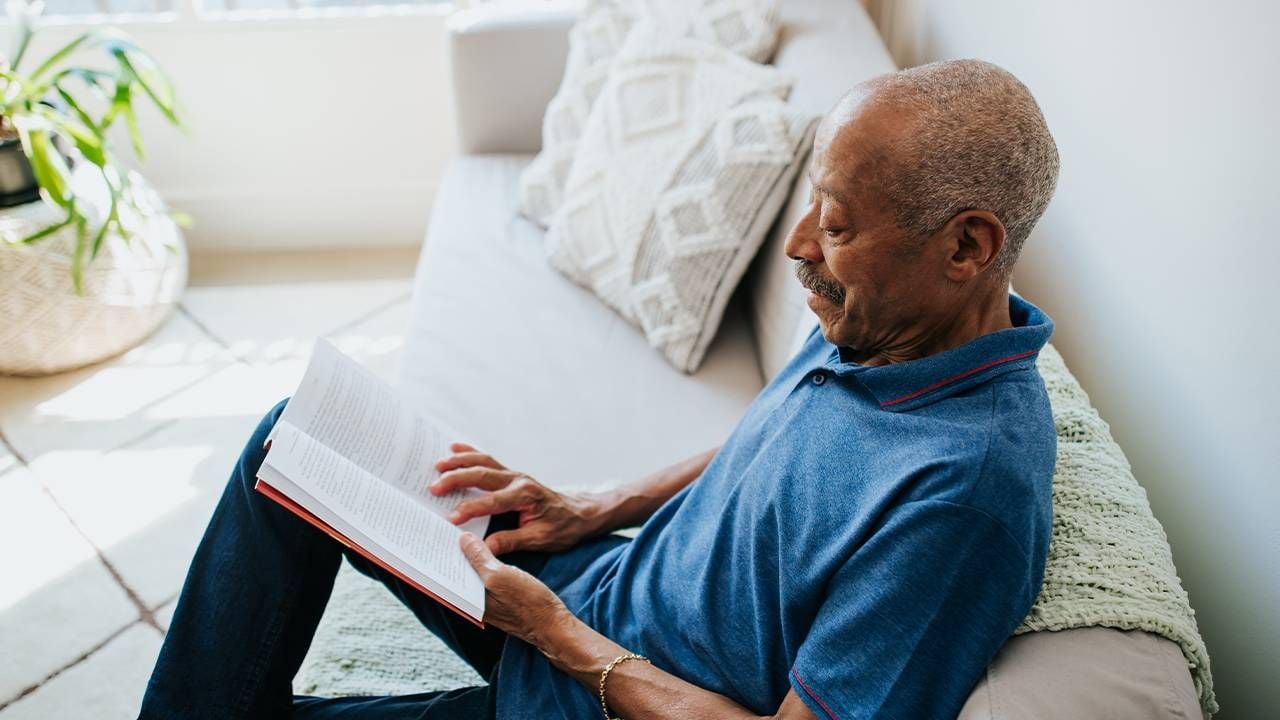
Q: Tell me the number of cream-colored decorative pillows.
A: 2